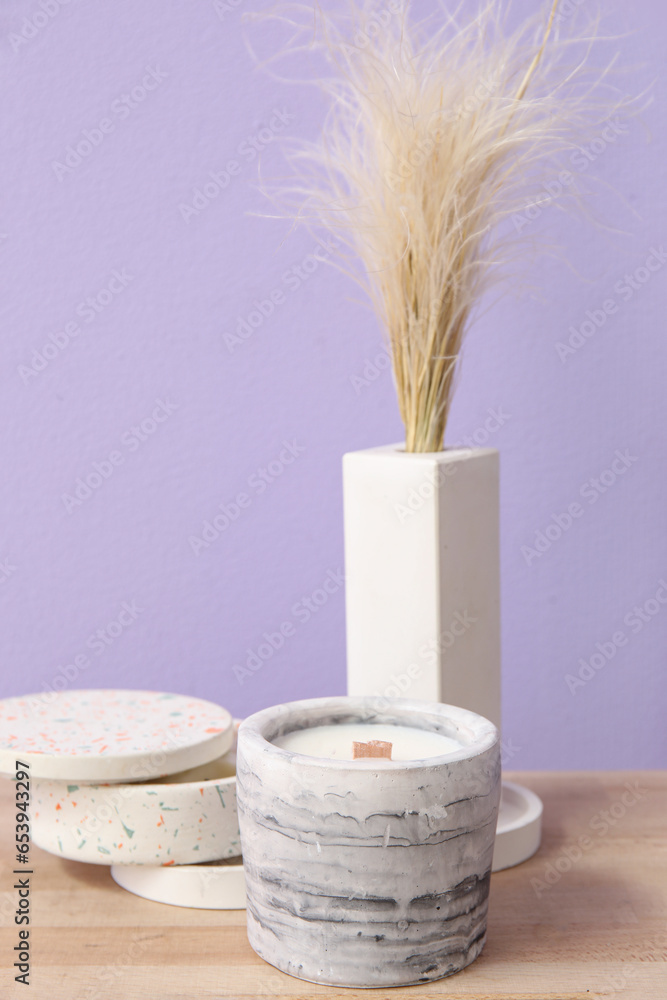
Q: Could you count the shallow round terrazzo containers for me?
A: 1